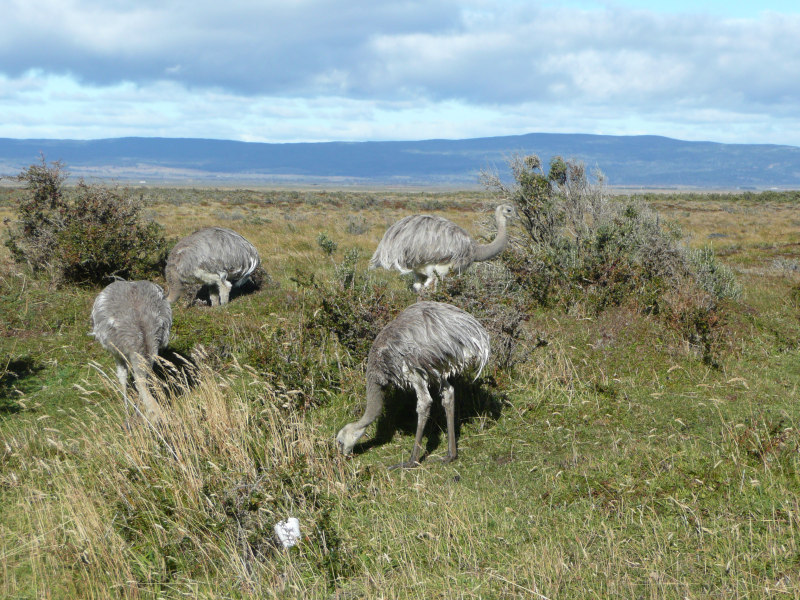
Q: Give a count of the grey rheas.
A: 4